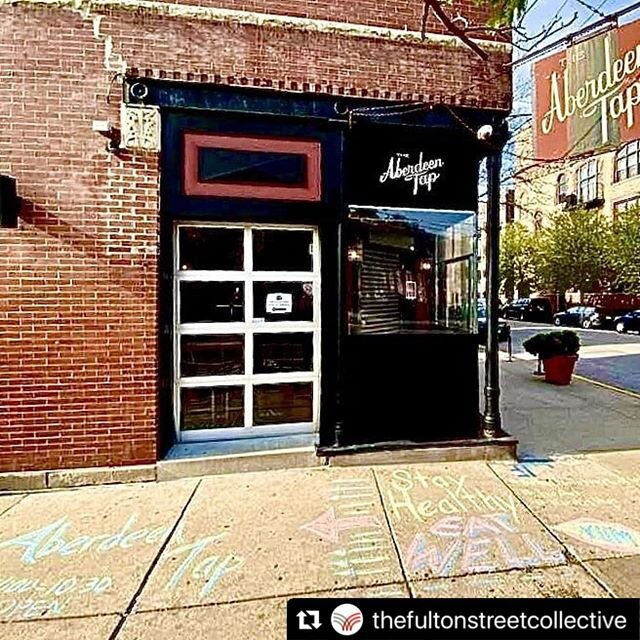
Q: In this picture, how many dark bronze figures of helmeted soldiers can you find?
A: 0